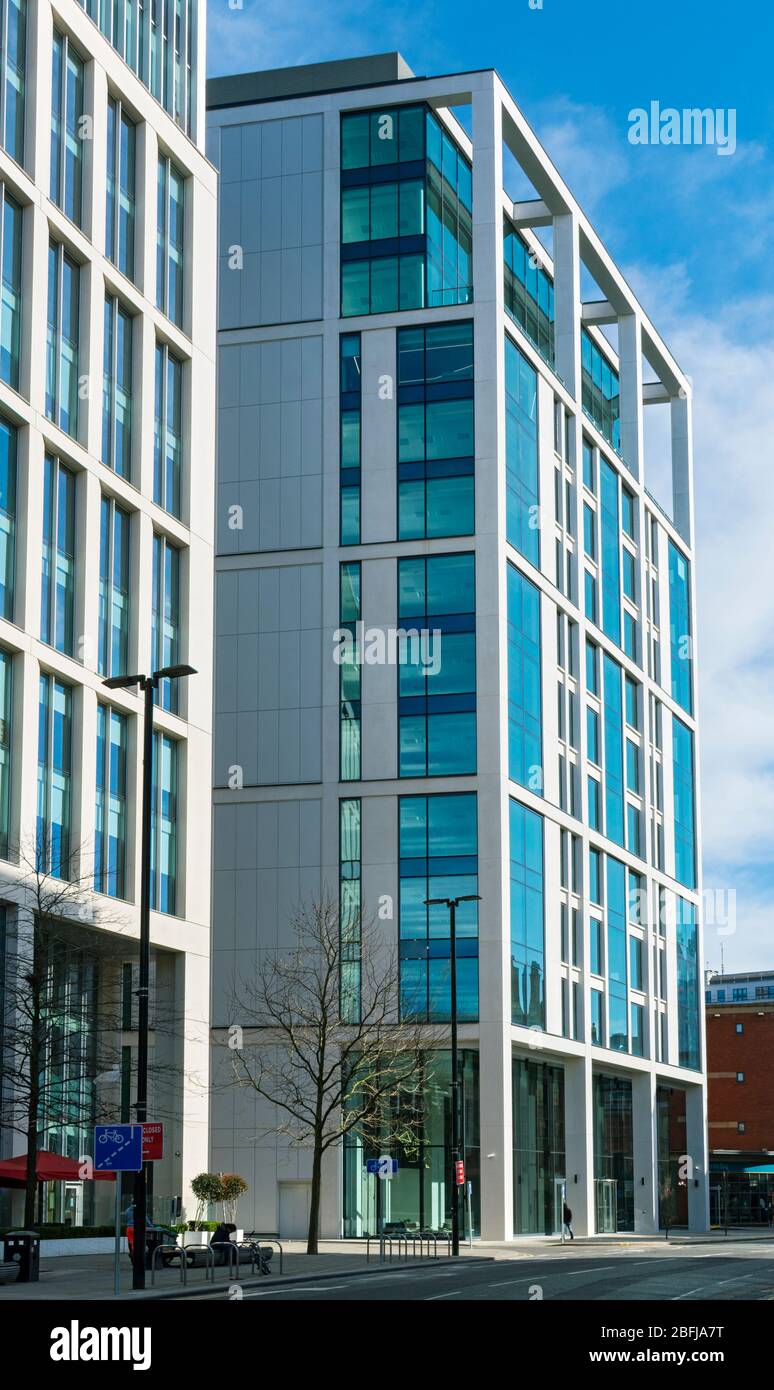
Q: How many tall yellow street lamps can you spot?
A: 0